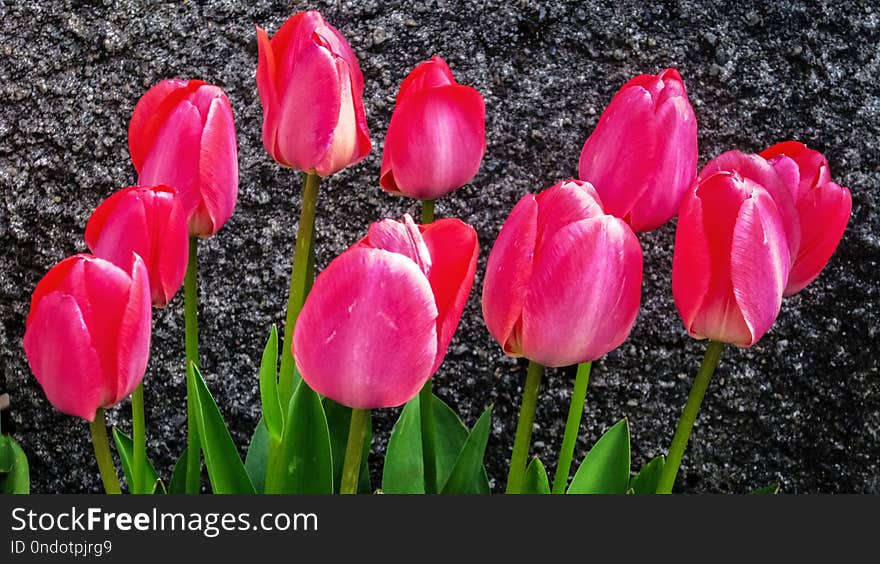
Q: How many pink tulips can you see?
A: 10